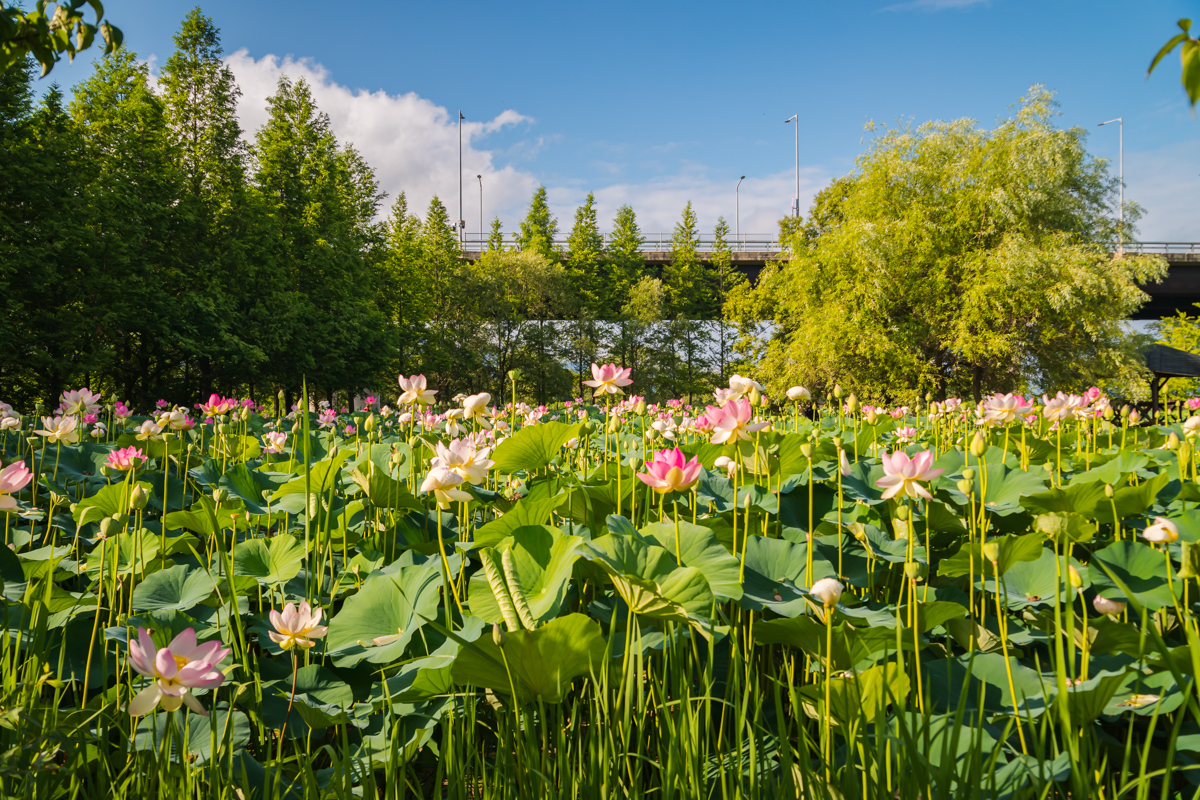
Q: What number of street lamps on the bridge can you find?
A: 5